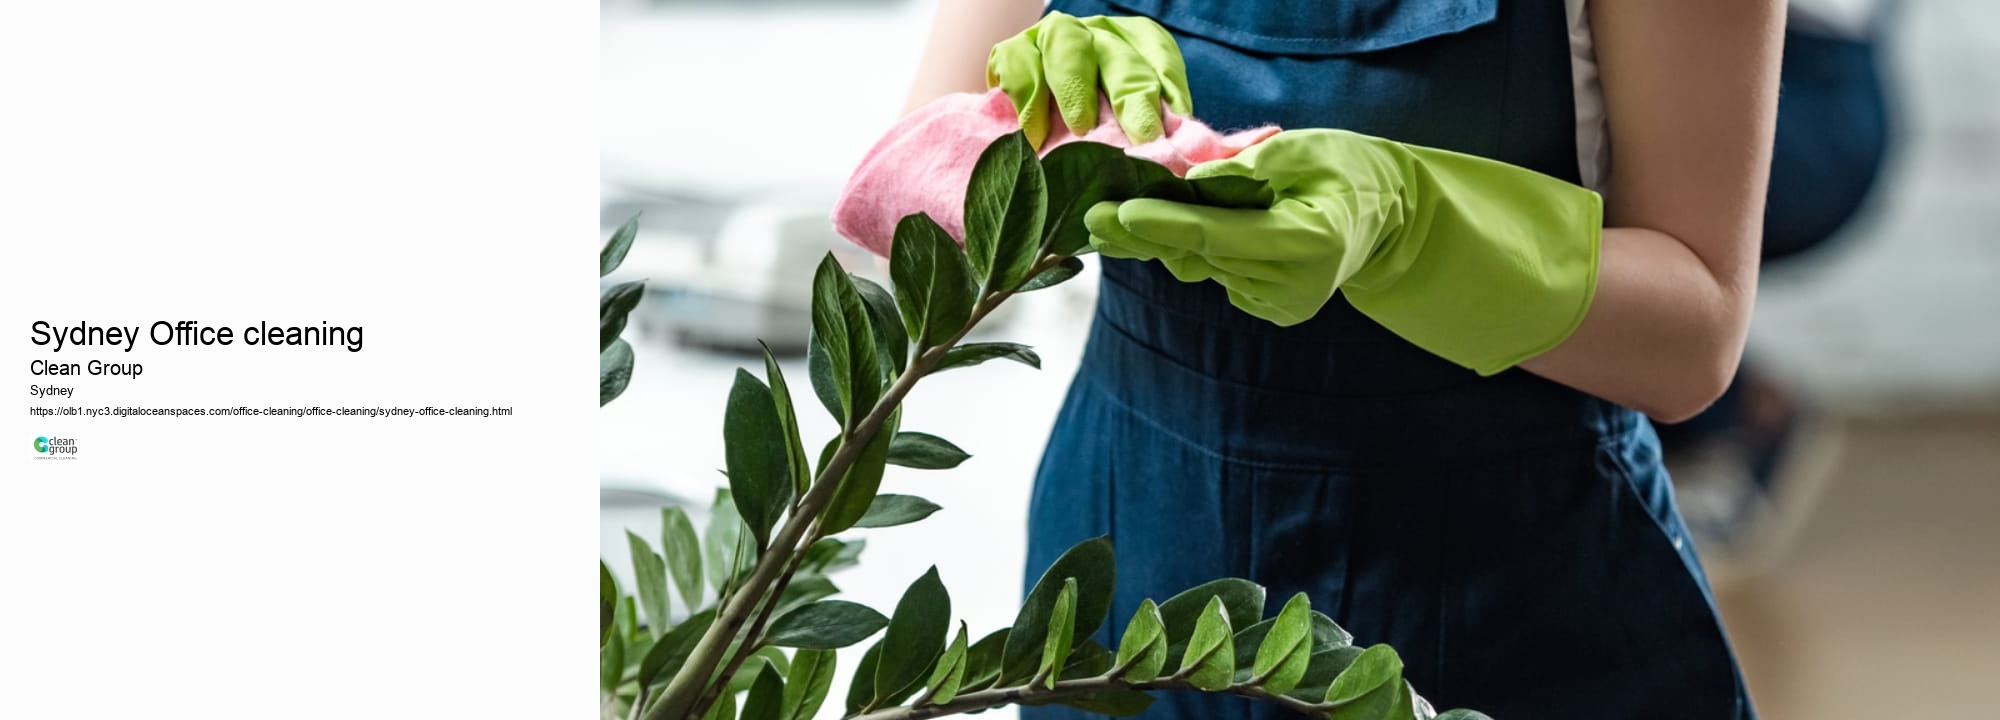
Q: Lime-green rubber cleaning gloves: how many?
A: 2